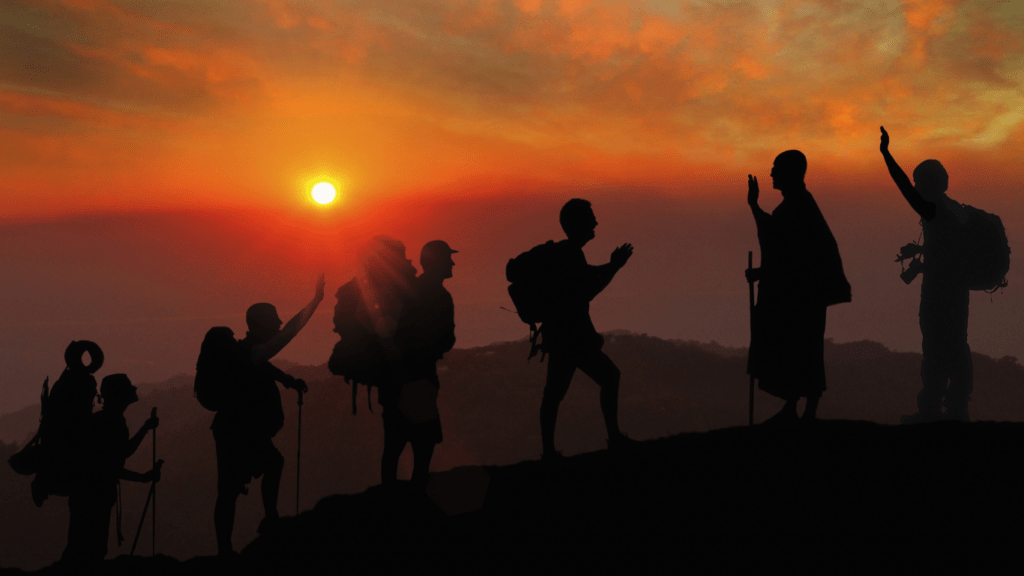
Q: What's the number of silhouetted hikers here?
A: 6